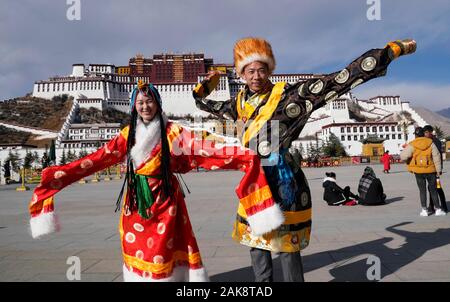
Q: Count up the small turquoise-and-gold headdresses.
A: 1